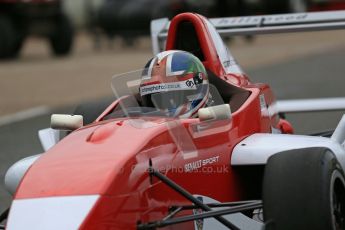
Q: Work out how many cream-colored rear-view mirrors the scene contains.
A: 2